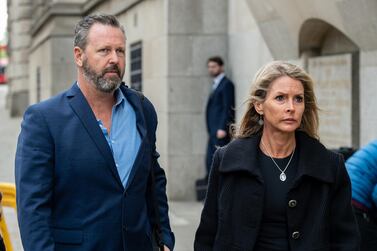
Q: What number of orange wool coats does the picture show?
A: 0